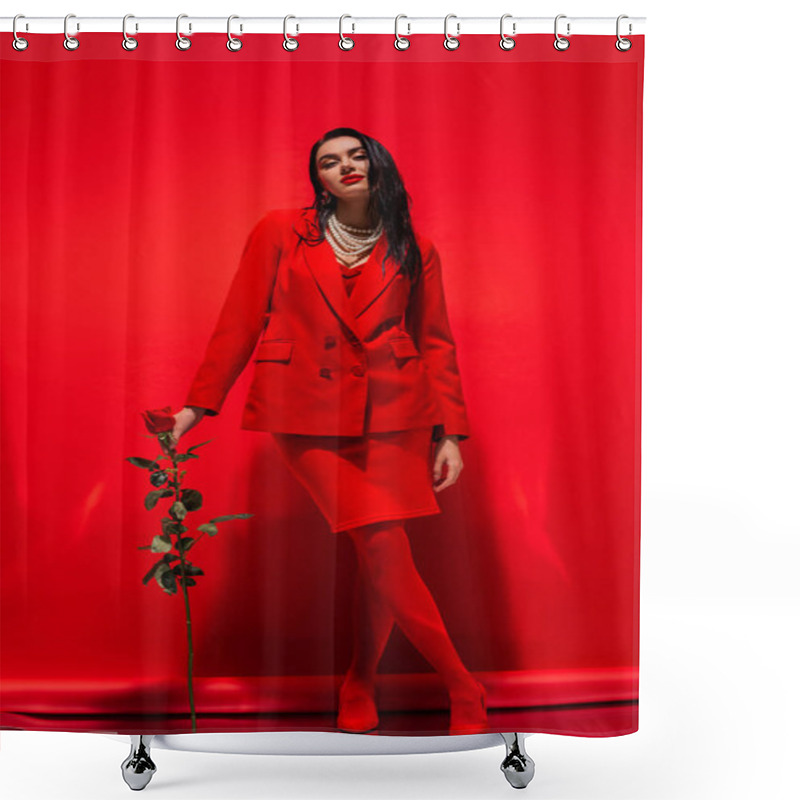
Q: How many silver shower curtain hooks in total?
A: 12